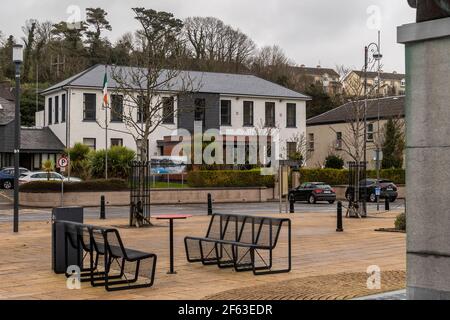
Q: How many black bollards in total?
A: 5